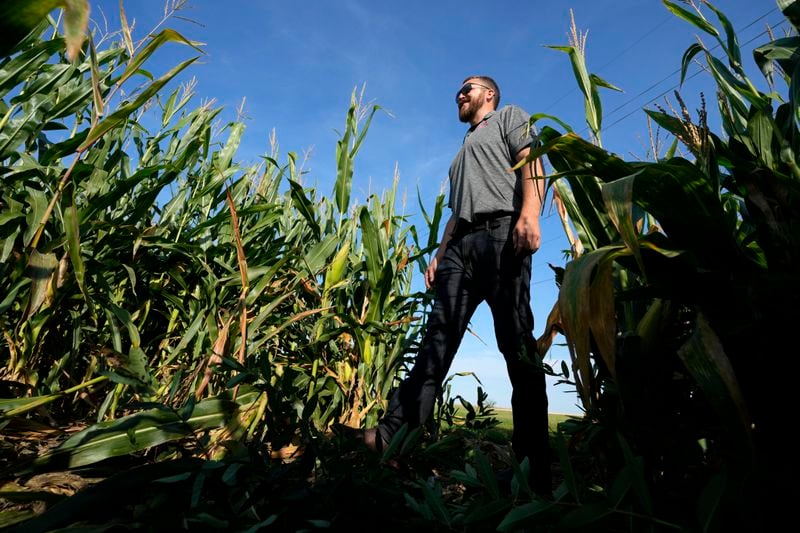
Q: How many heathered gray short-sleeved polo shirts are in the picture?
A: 1